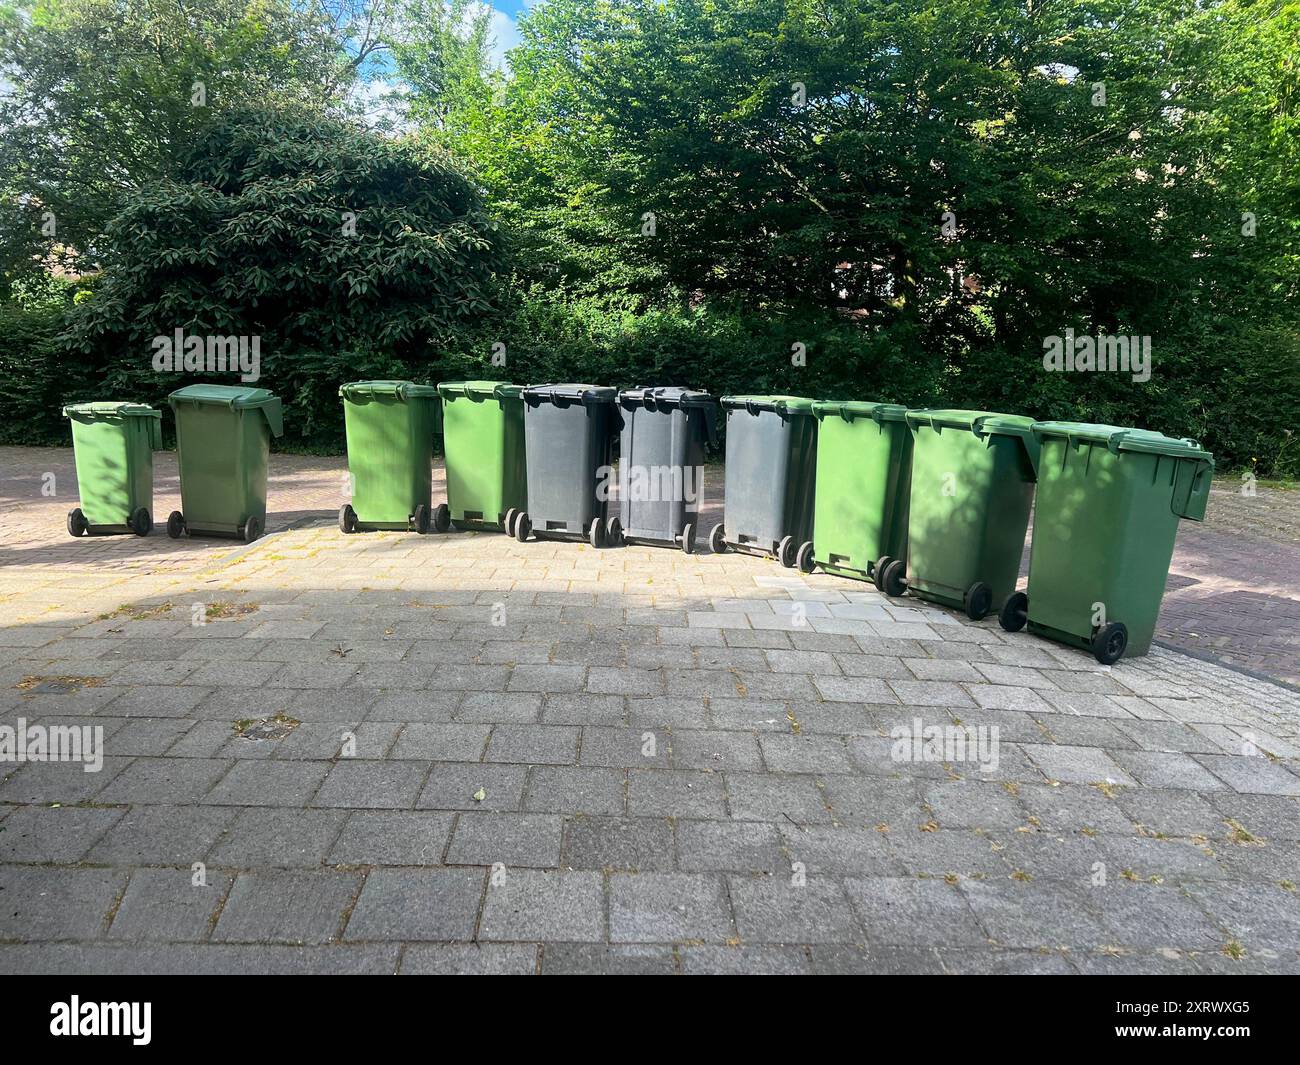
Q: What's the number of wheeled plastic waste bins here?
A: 10